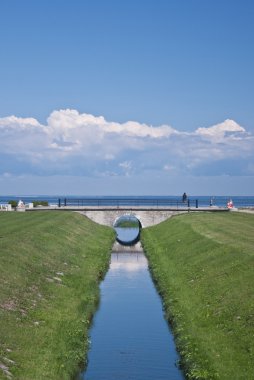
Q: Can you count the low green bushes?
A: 2